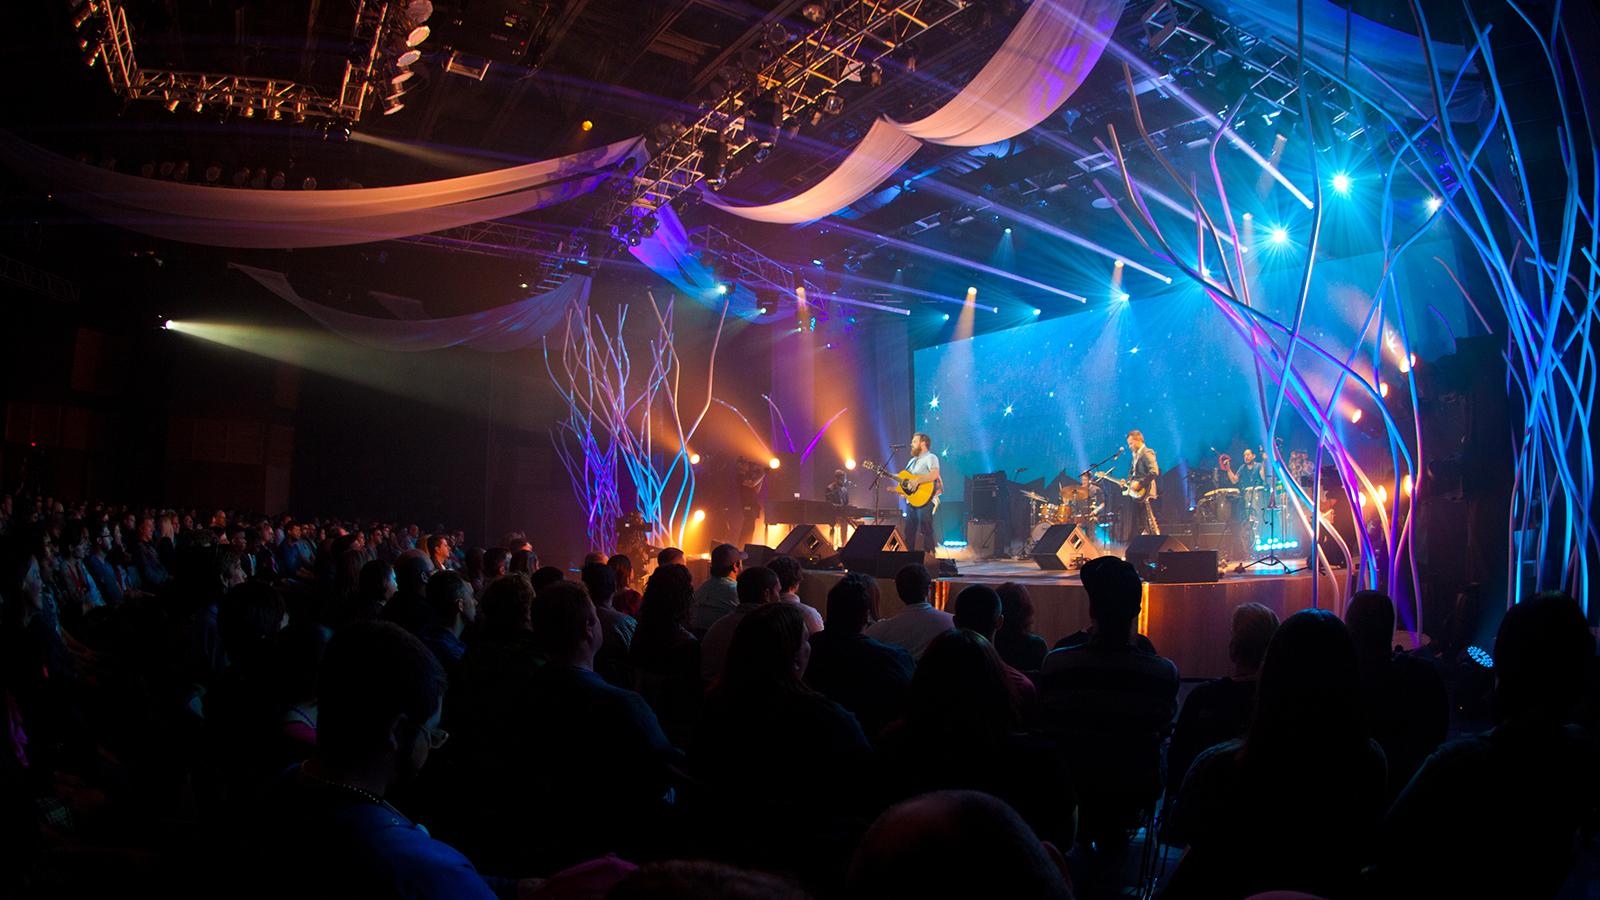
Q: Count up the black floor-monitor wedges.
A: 4